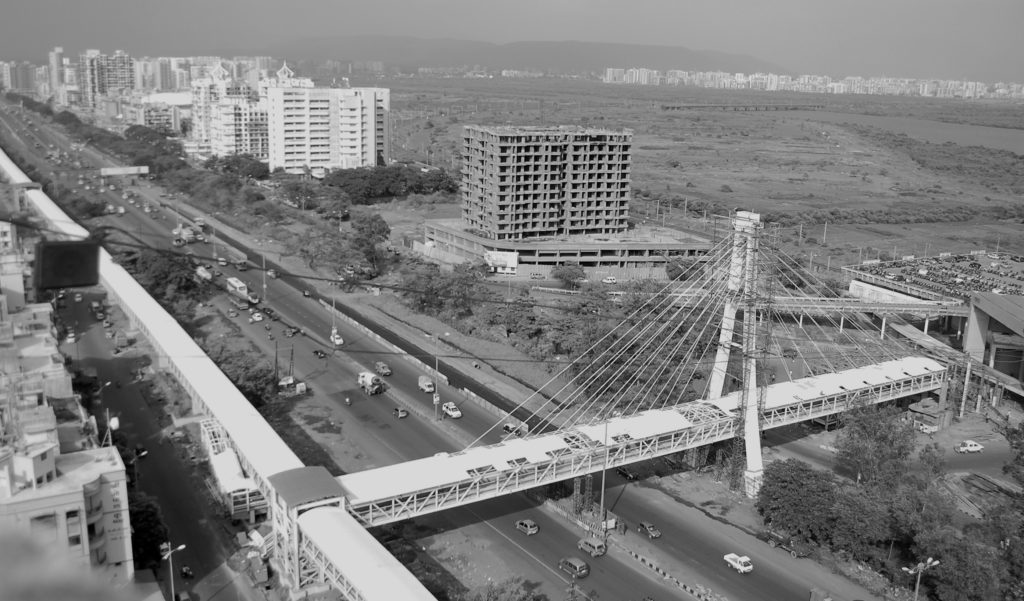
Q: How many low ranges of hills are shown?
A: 1